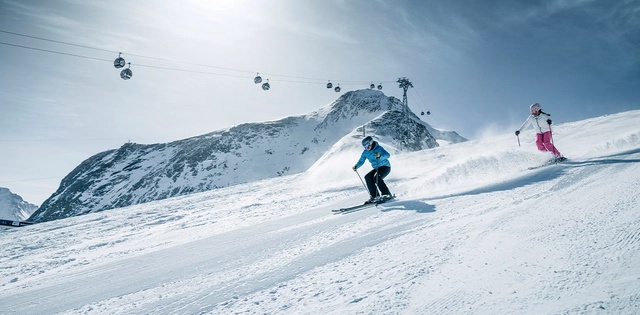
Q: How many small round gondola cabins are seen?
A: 10